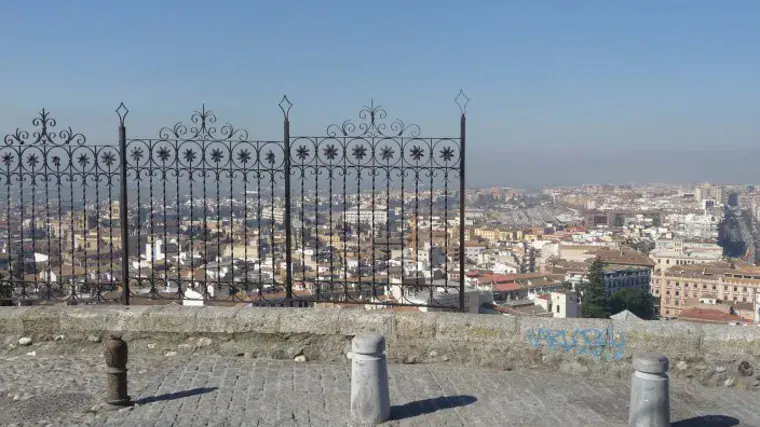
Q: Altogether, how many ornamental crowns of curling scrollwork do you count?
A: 3